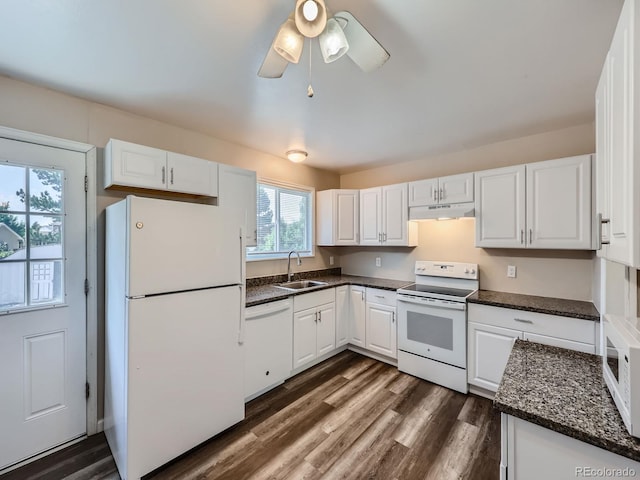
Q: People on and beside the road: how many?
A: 0